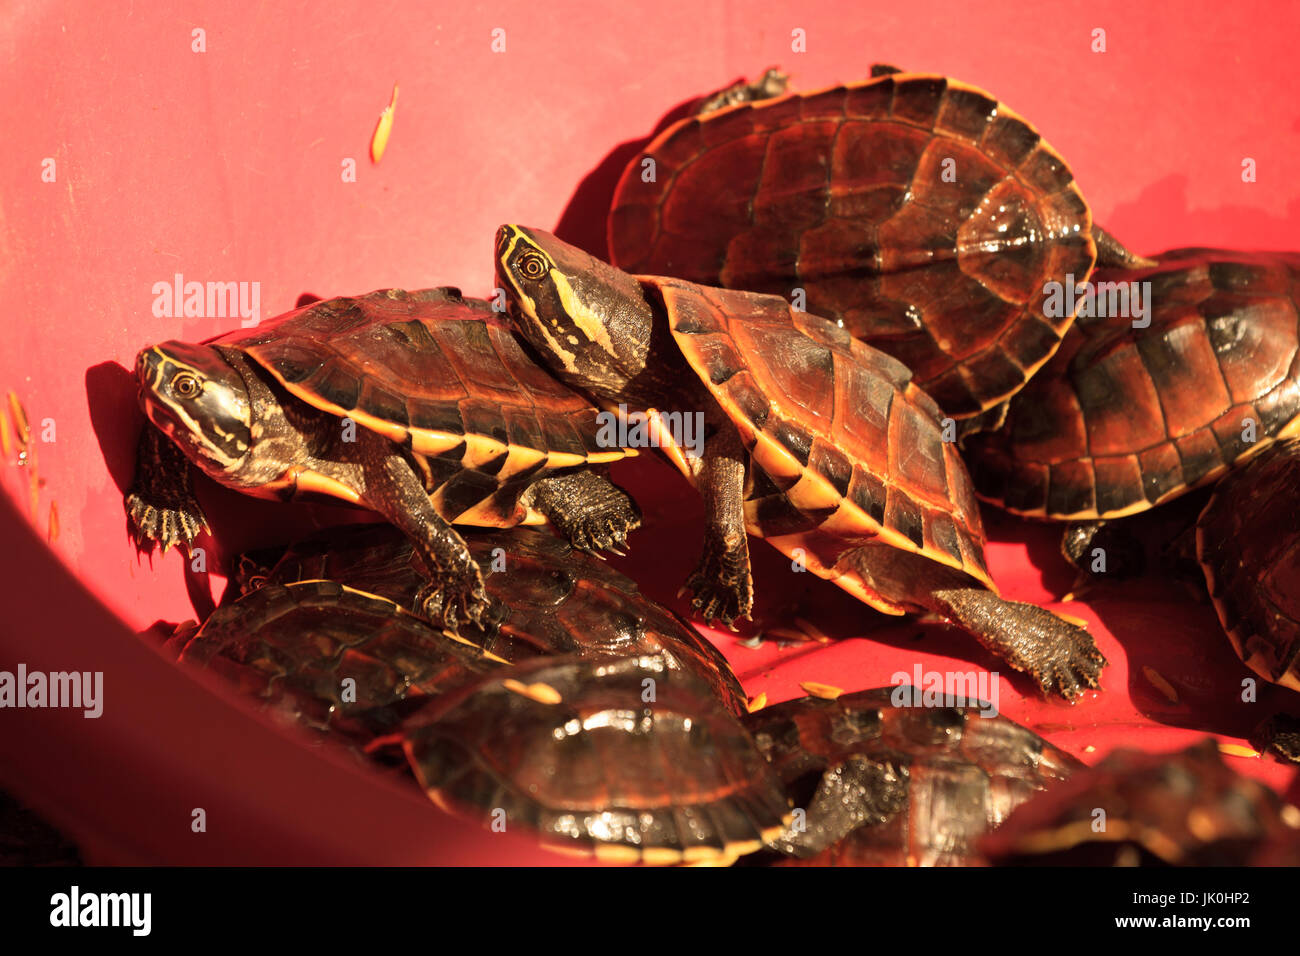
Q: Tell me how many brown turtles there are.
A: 10